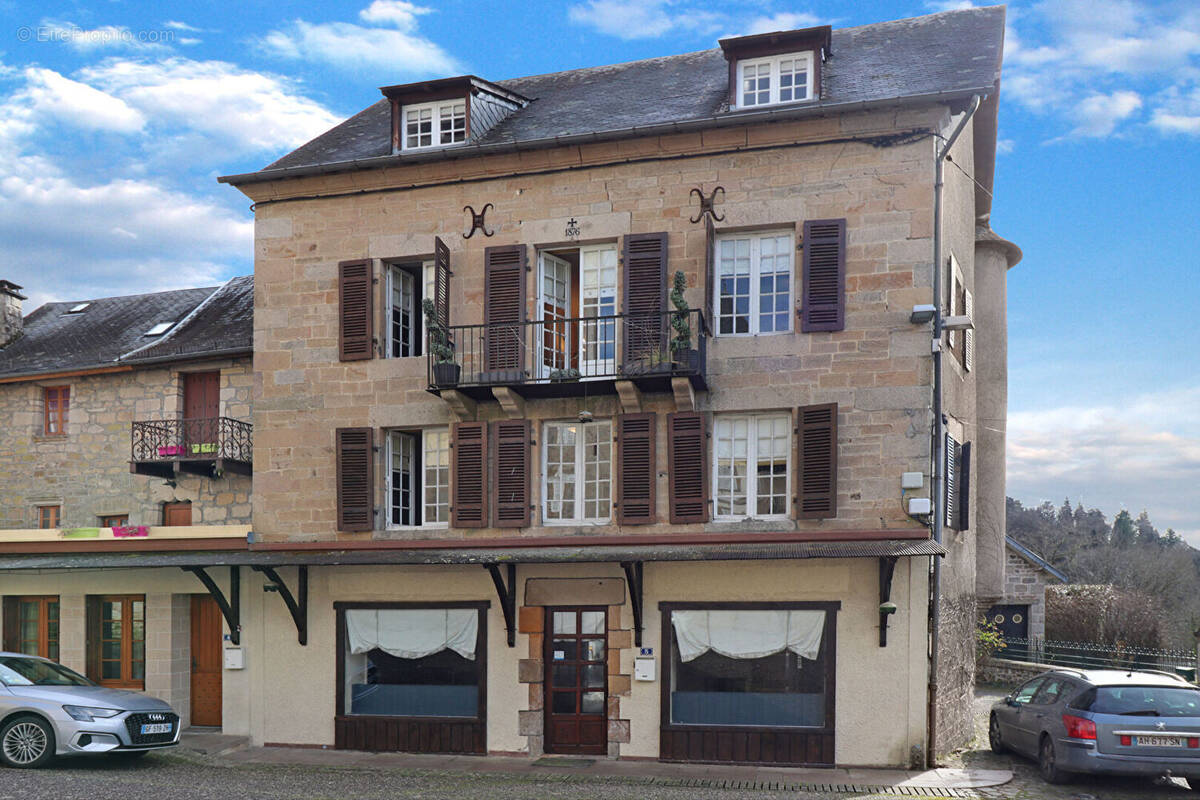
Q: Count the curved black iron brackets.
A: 5